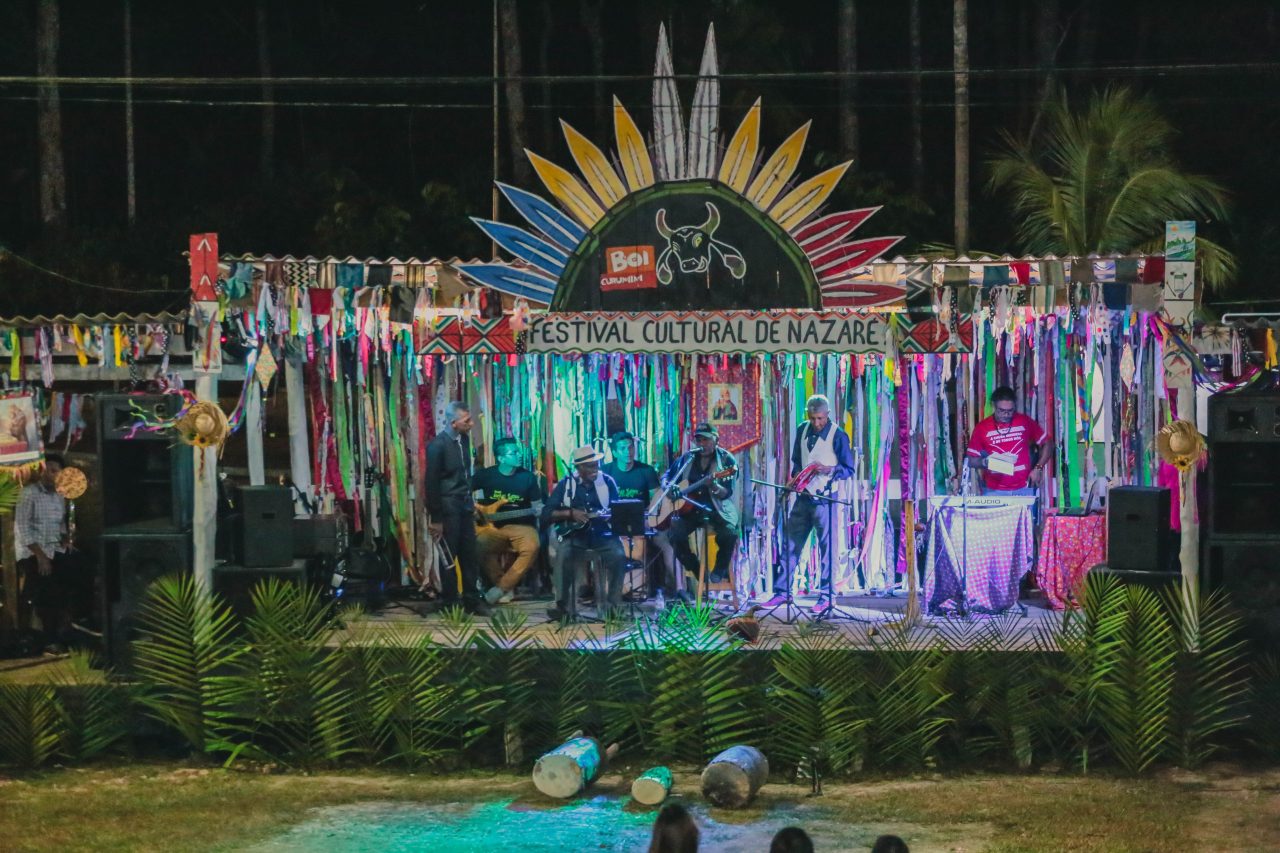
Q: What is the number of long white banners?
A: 1